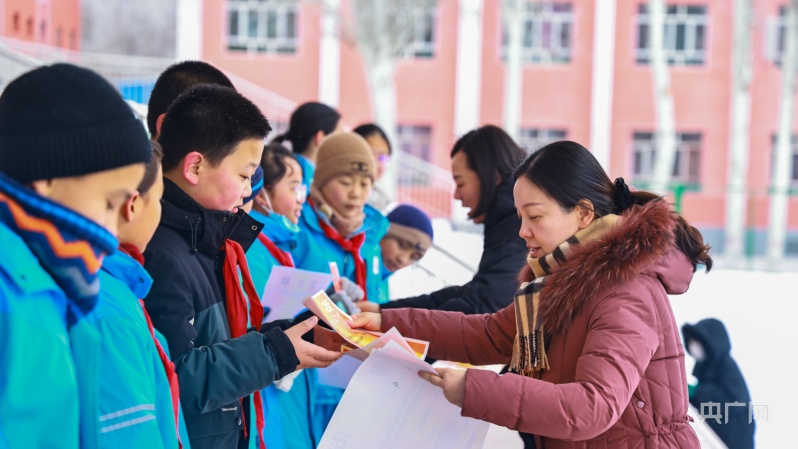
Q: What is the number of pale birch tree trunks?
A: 5